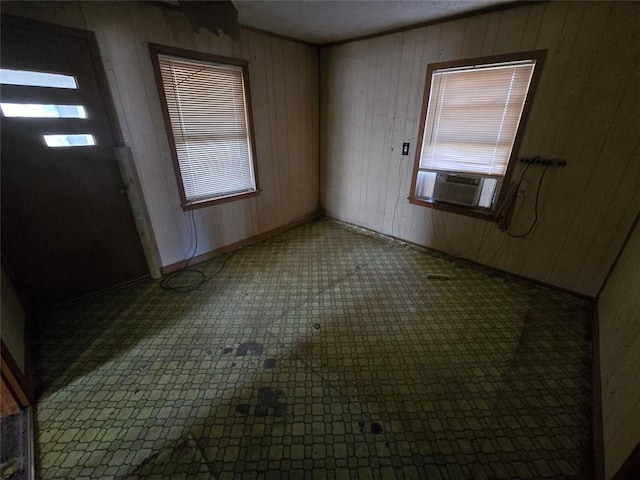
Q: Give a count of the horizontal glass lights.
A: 3